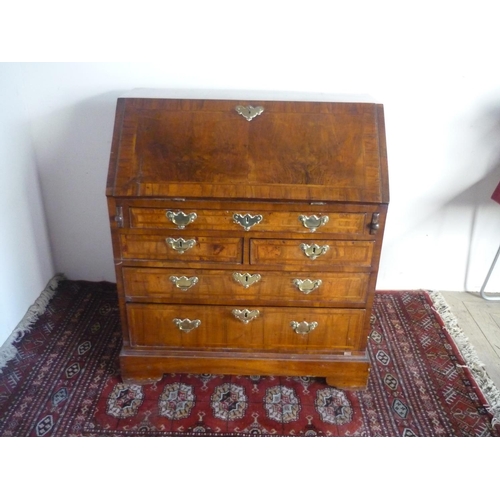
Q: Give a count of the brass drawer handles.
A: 8